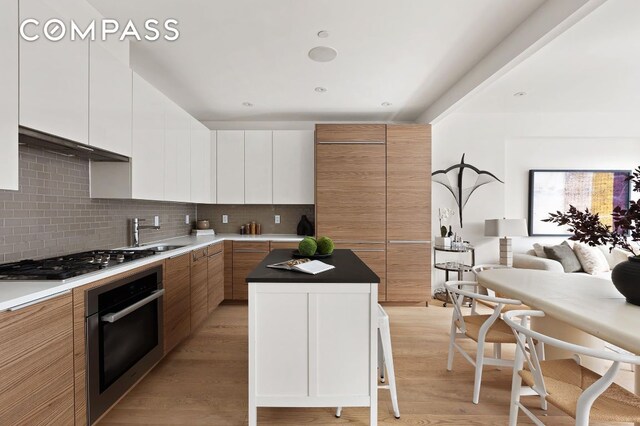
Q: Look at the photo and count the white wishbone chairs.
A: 3